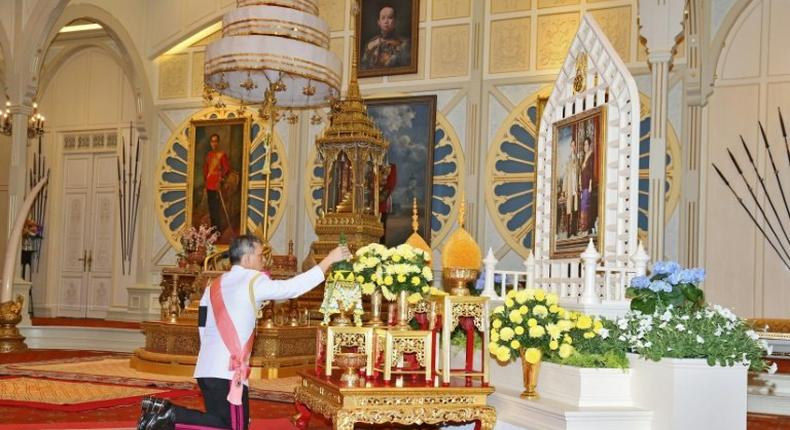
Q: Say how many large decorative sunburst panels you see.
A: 3